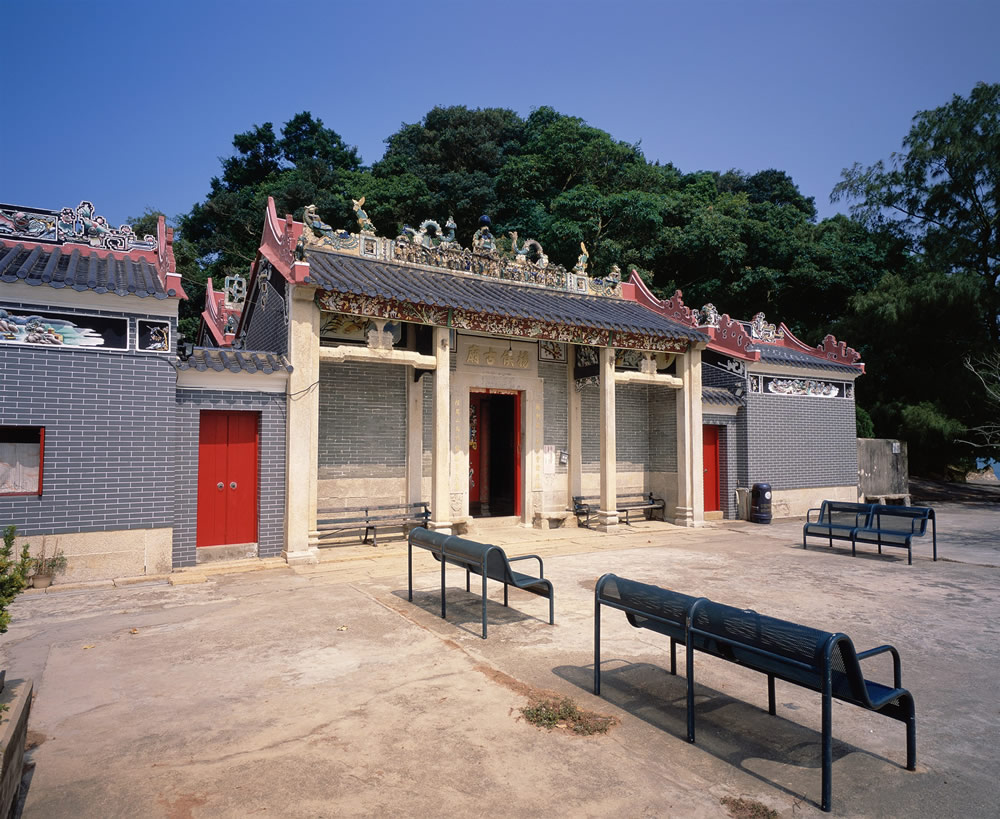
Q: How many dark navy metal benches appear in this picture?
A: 3